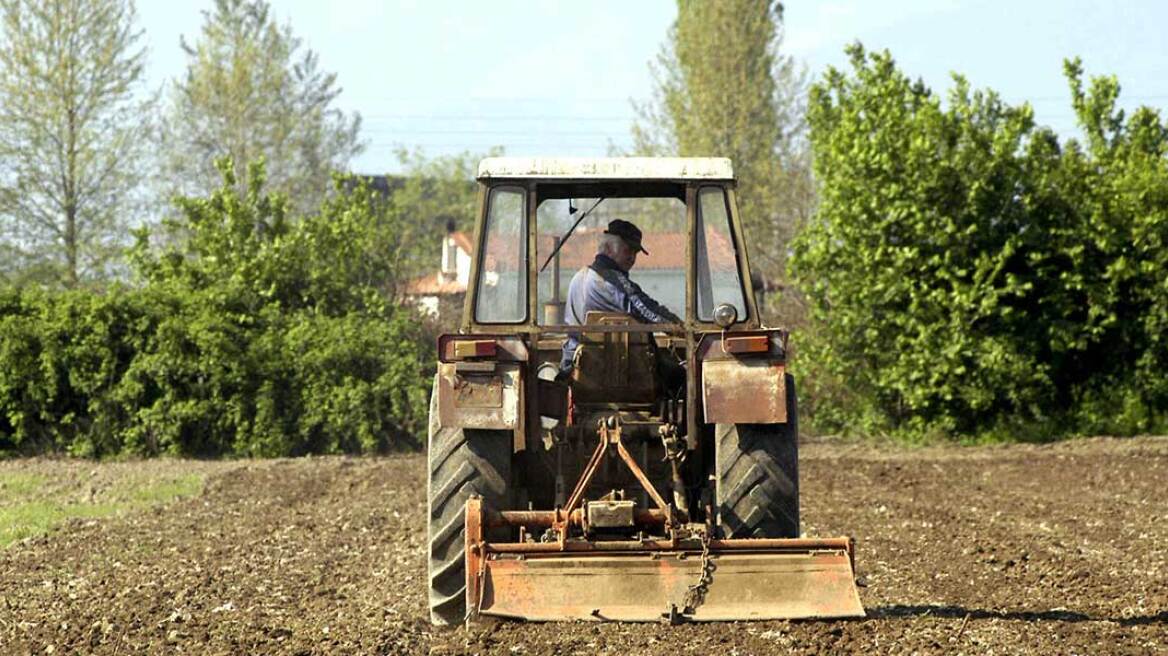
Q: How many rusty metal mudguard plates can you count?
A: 2